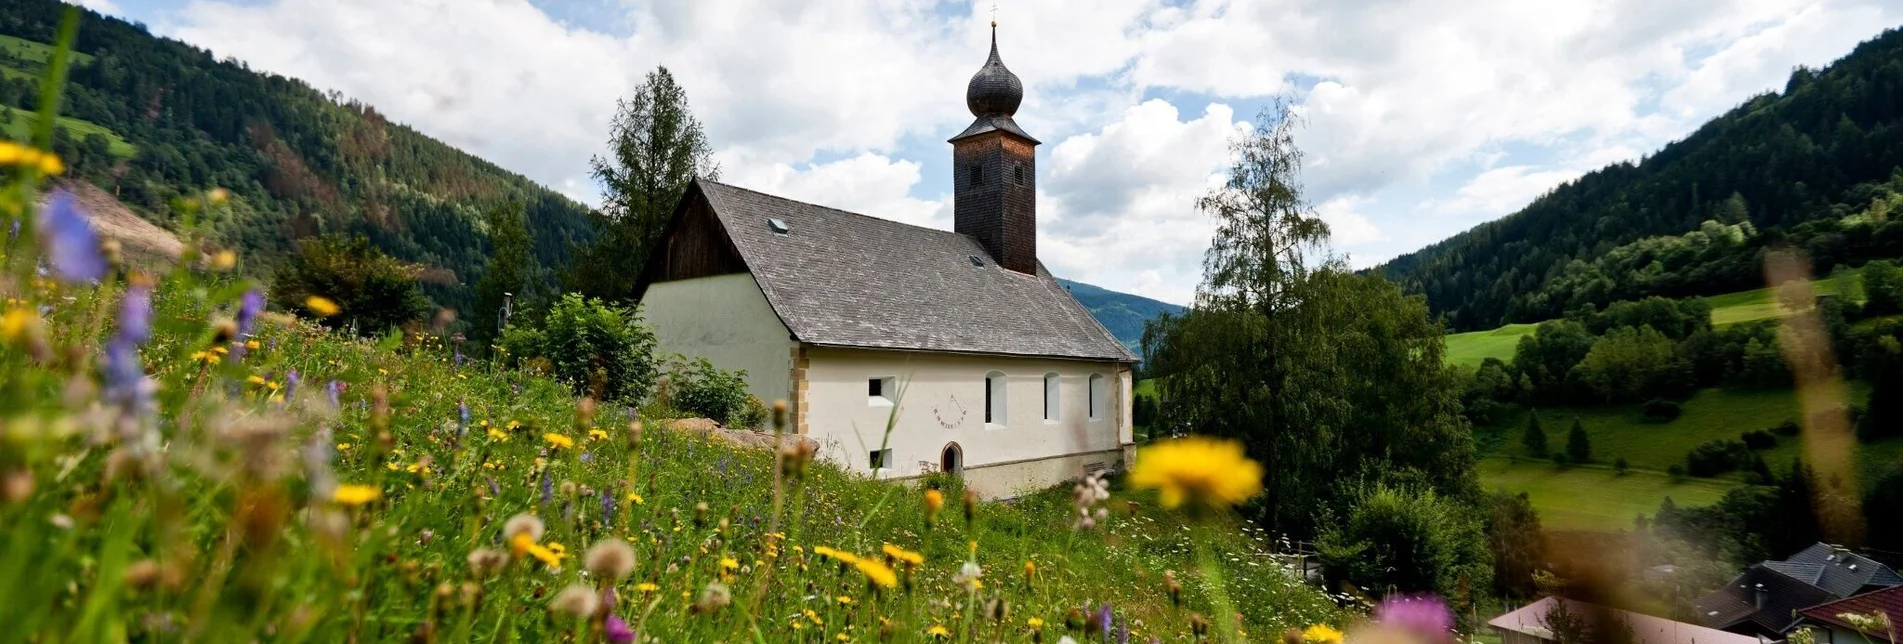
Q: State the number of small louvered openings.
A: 2